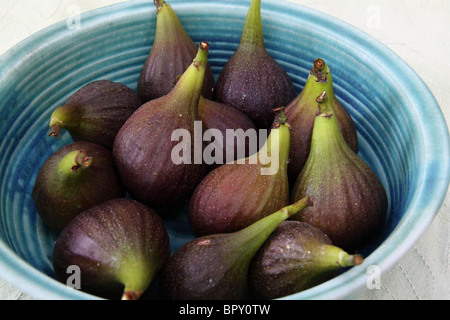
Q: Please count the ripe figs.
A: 12